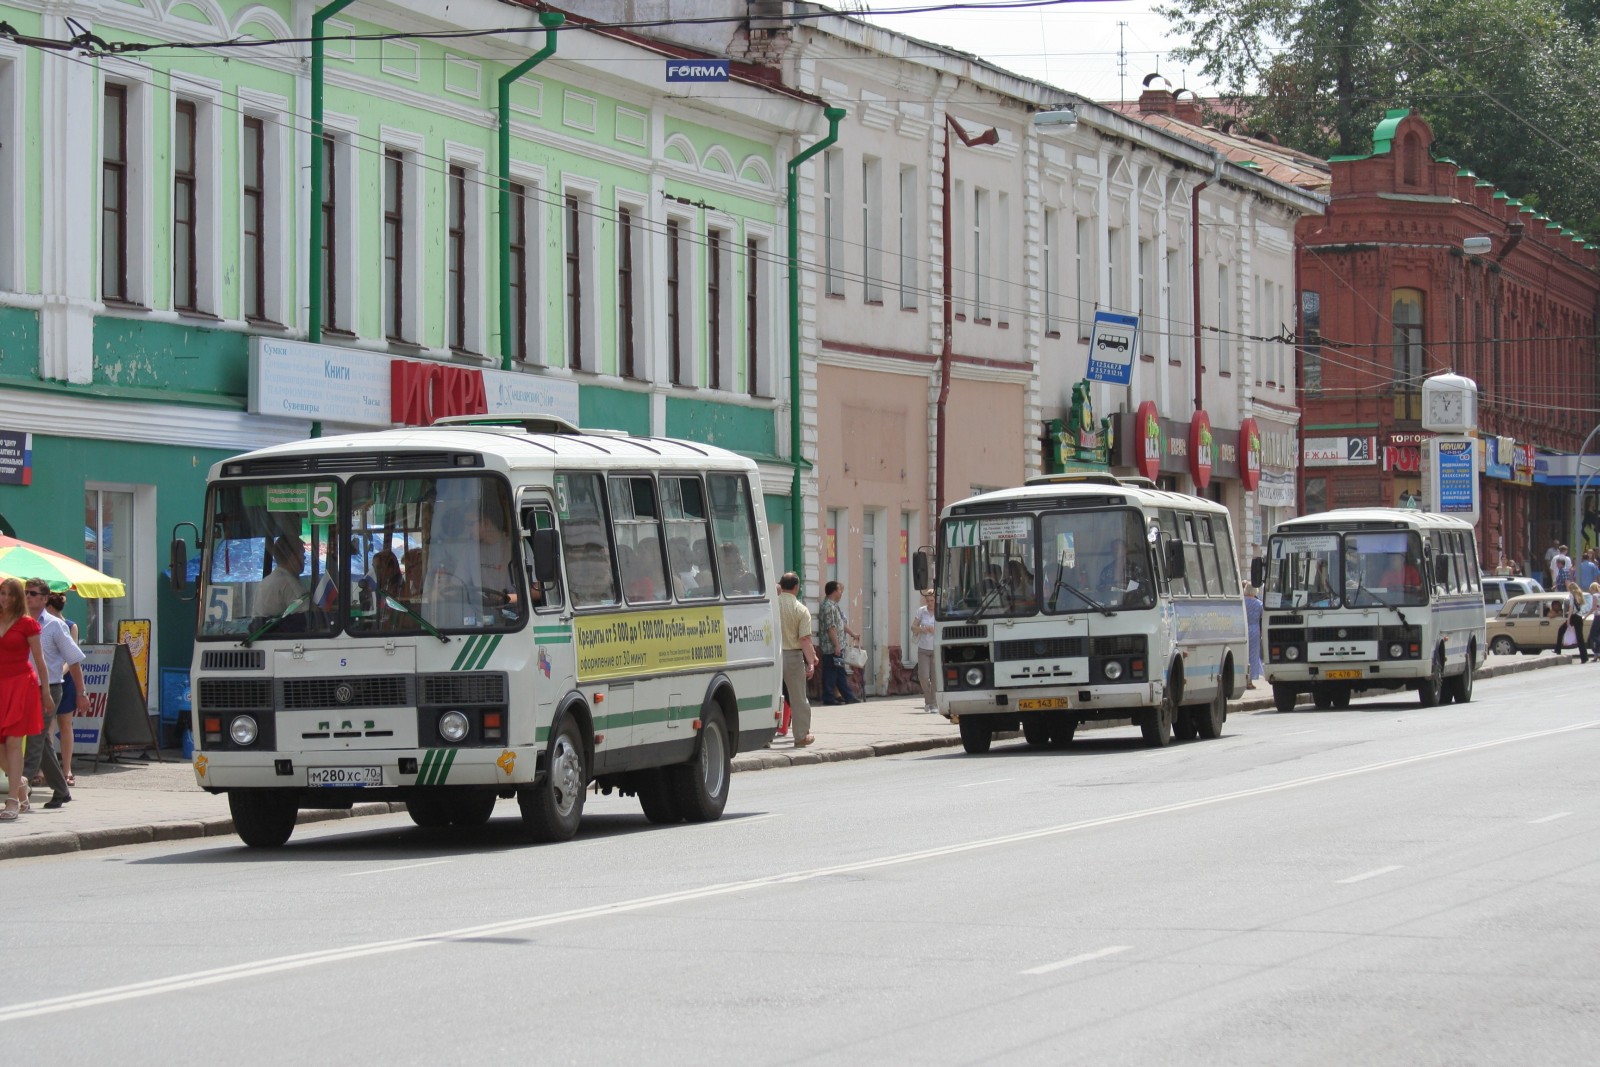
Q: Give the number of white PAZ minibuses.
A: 3